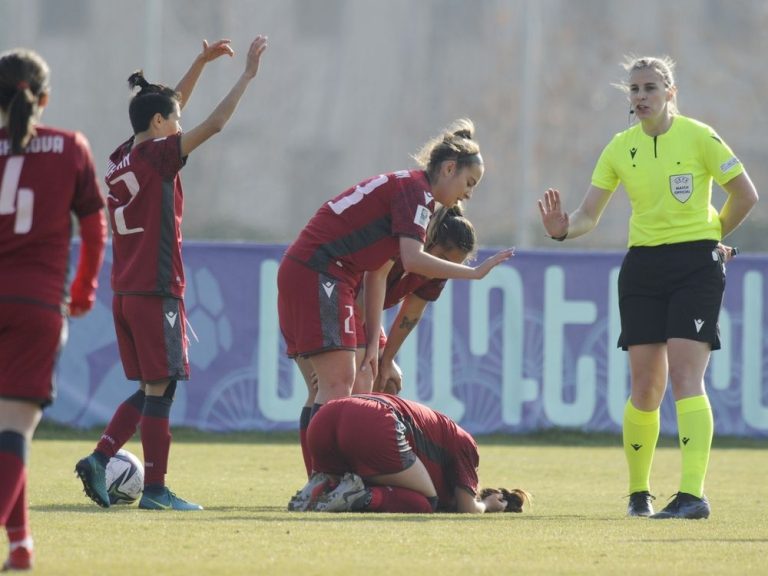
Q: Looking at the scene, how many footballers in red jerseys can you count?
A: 5